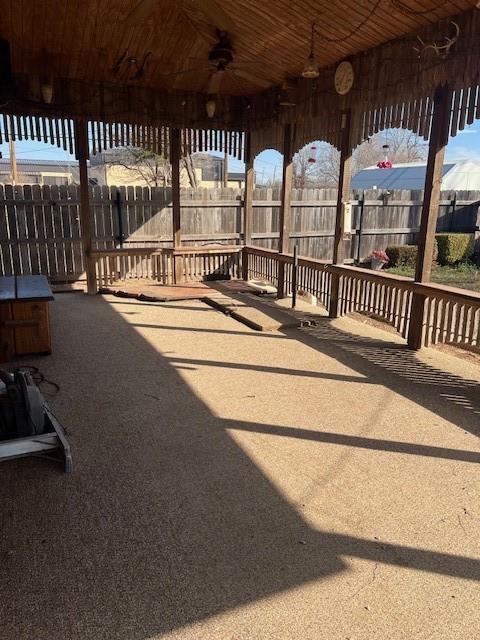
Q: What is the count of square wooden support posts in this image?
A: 6